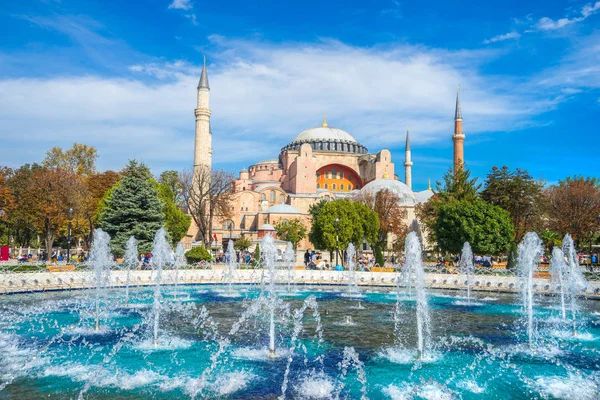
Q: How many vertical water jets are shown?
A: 13